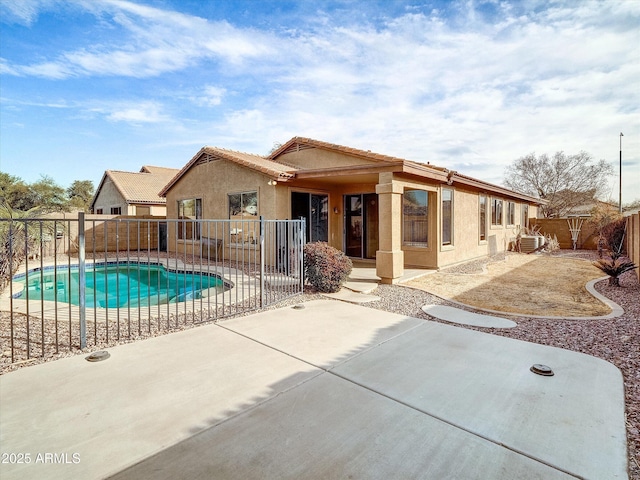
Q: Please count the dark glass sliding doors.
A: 2